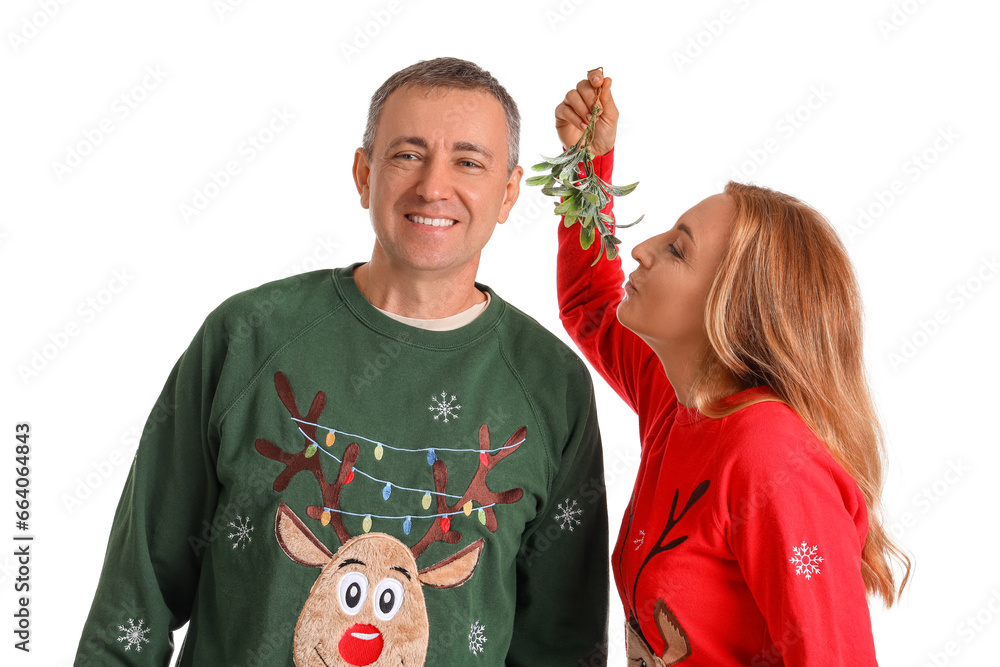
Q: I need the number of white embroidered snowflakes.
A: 7